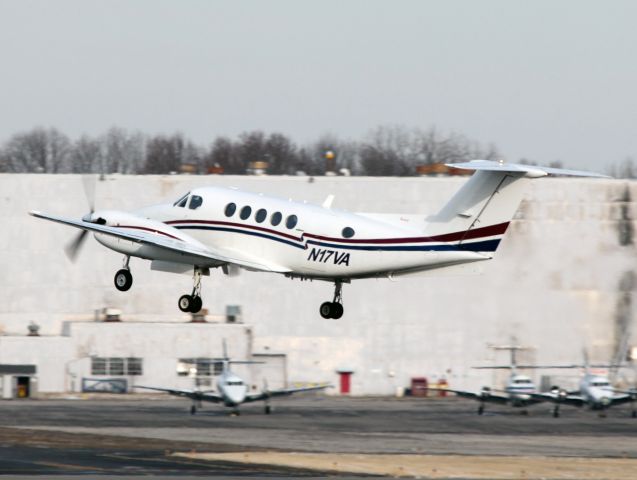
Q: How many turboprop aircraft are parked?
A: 3